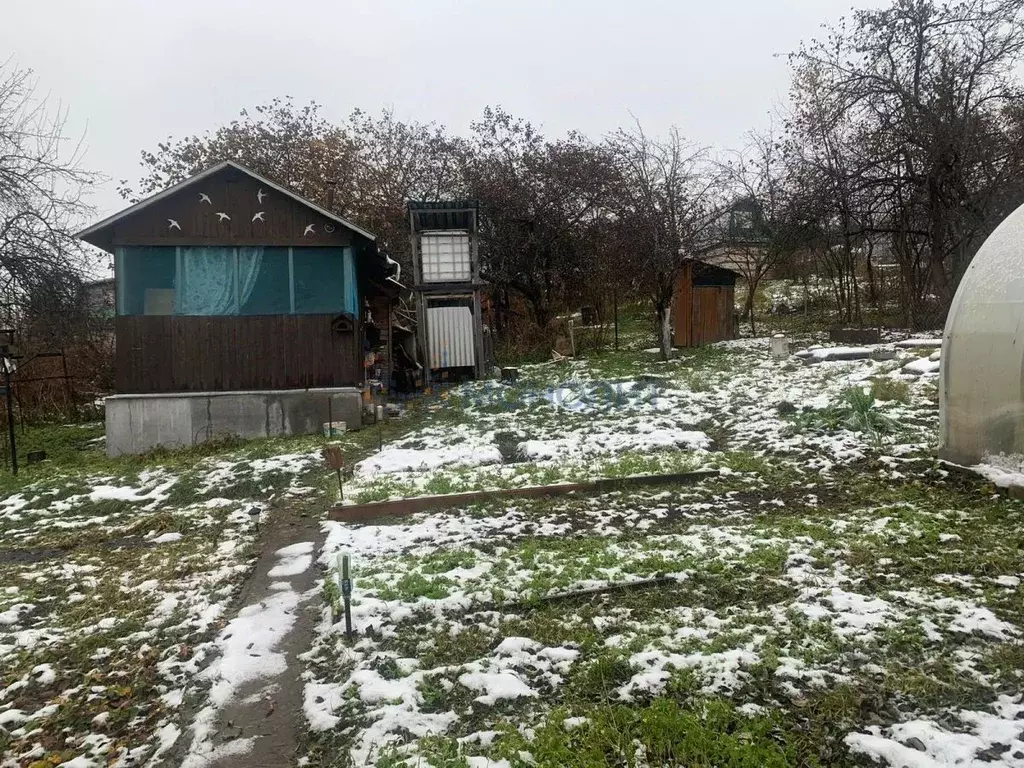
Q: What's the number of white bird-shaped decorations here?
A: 6